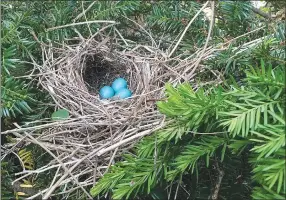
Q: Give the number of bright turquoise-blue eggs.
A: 3